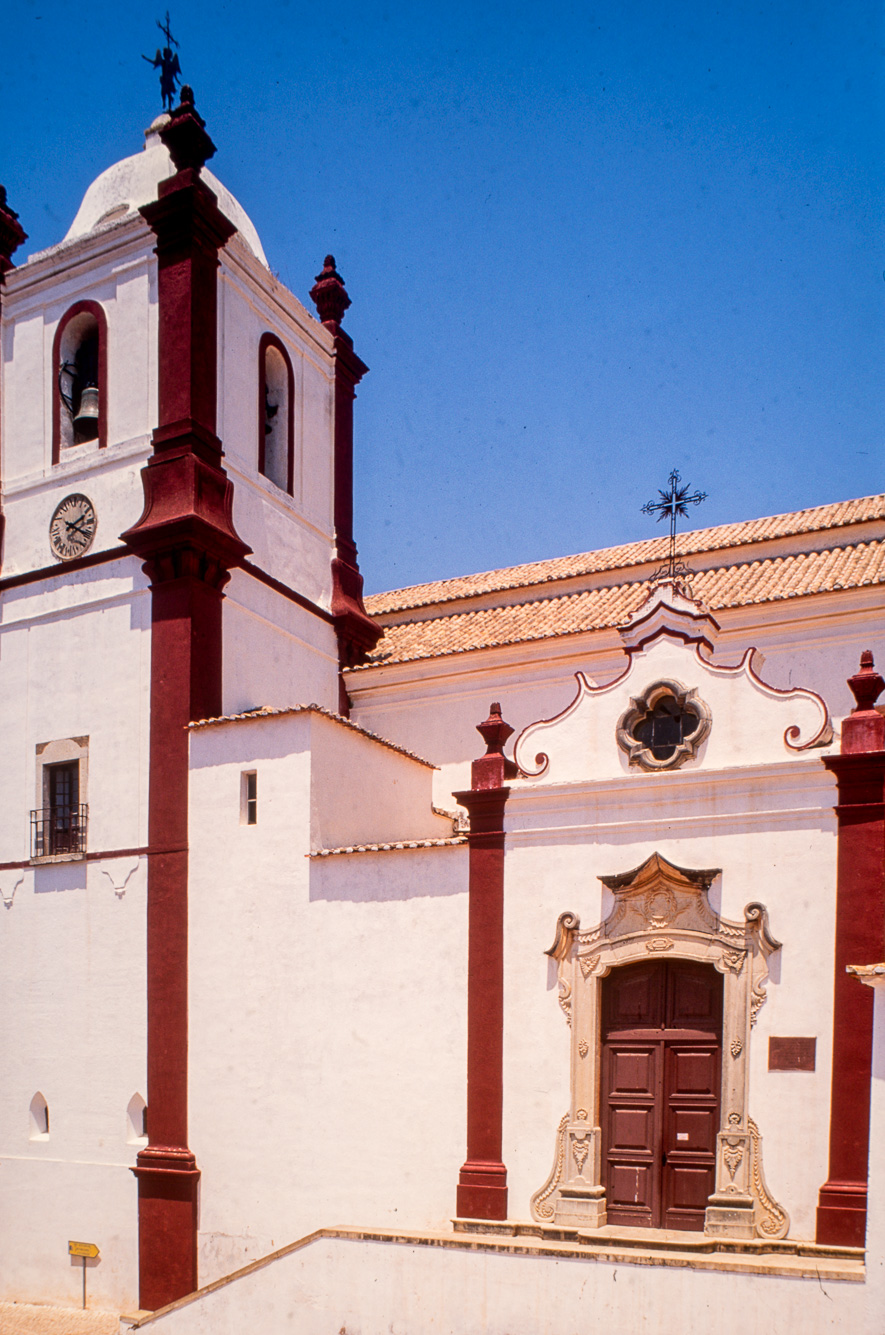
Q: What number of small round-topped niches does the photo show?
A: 2